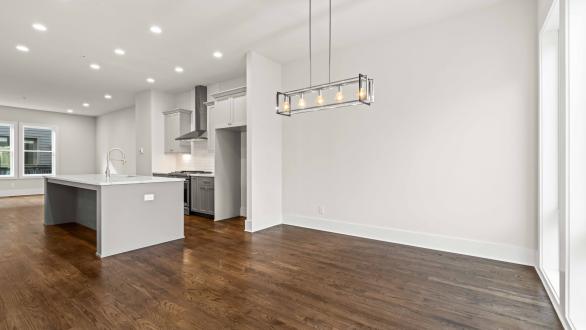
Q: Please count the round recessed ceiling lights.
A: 11